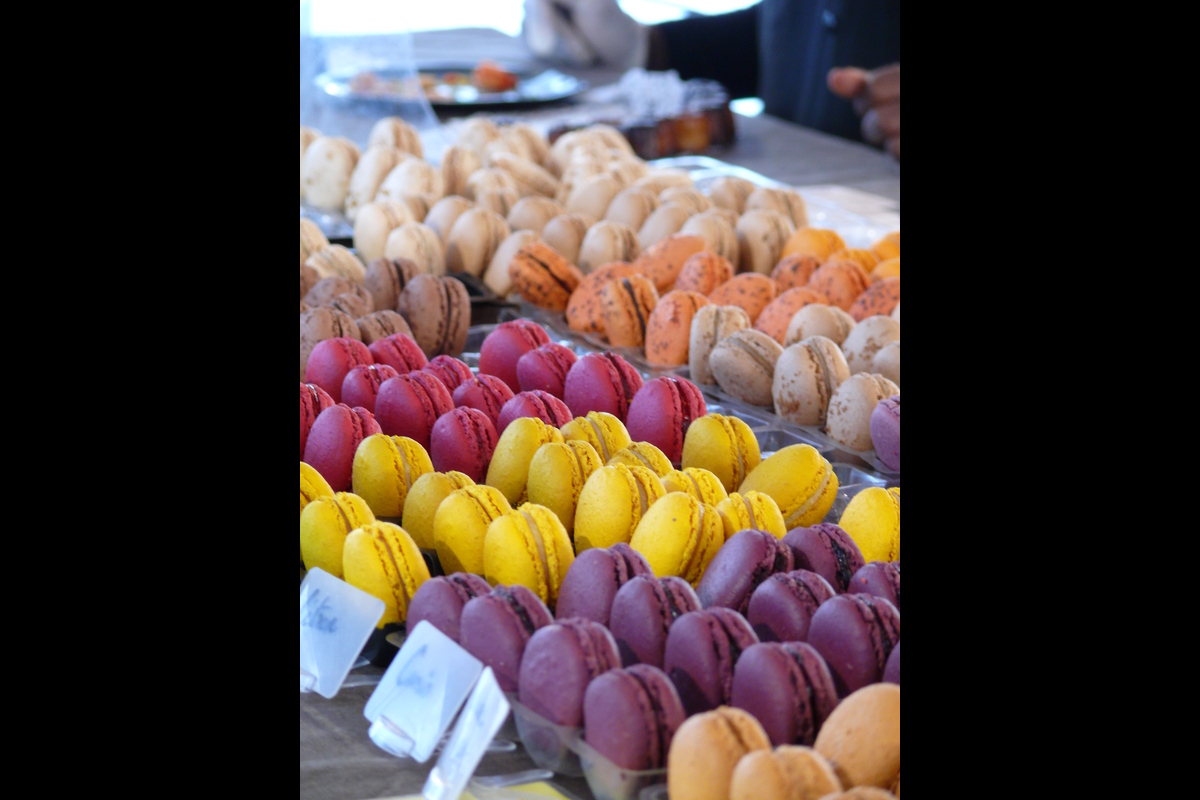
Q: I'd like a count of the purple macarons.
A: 15